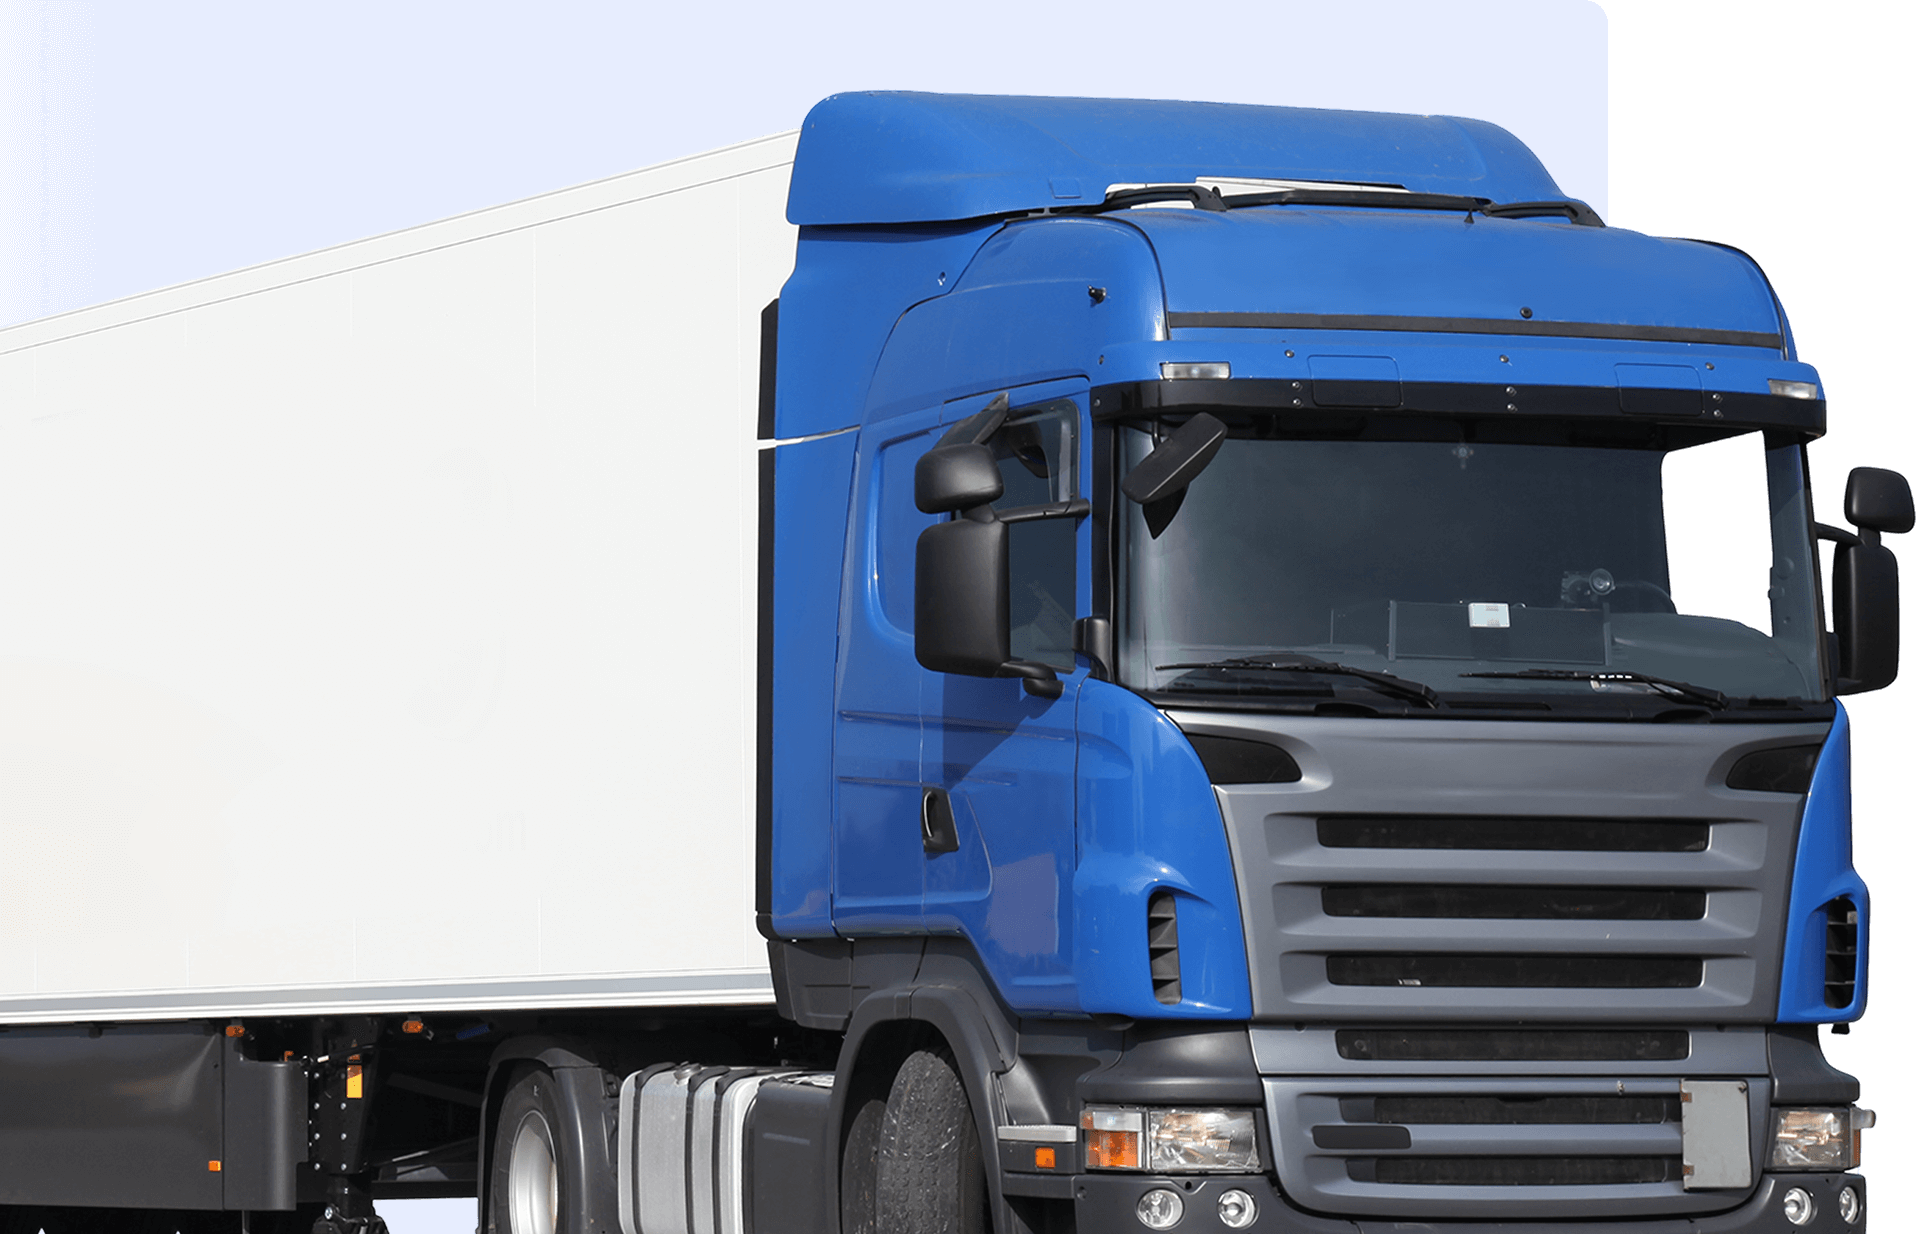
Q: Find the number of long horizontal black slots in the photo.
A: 6